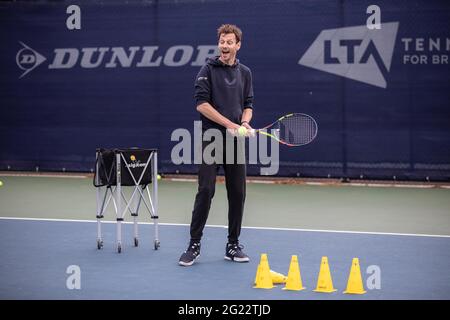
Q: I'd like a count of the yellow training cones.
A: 5